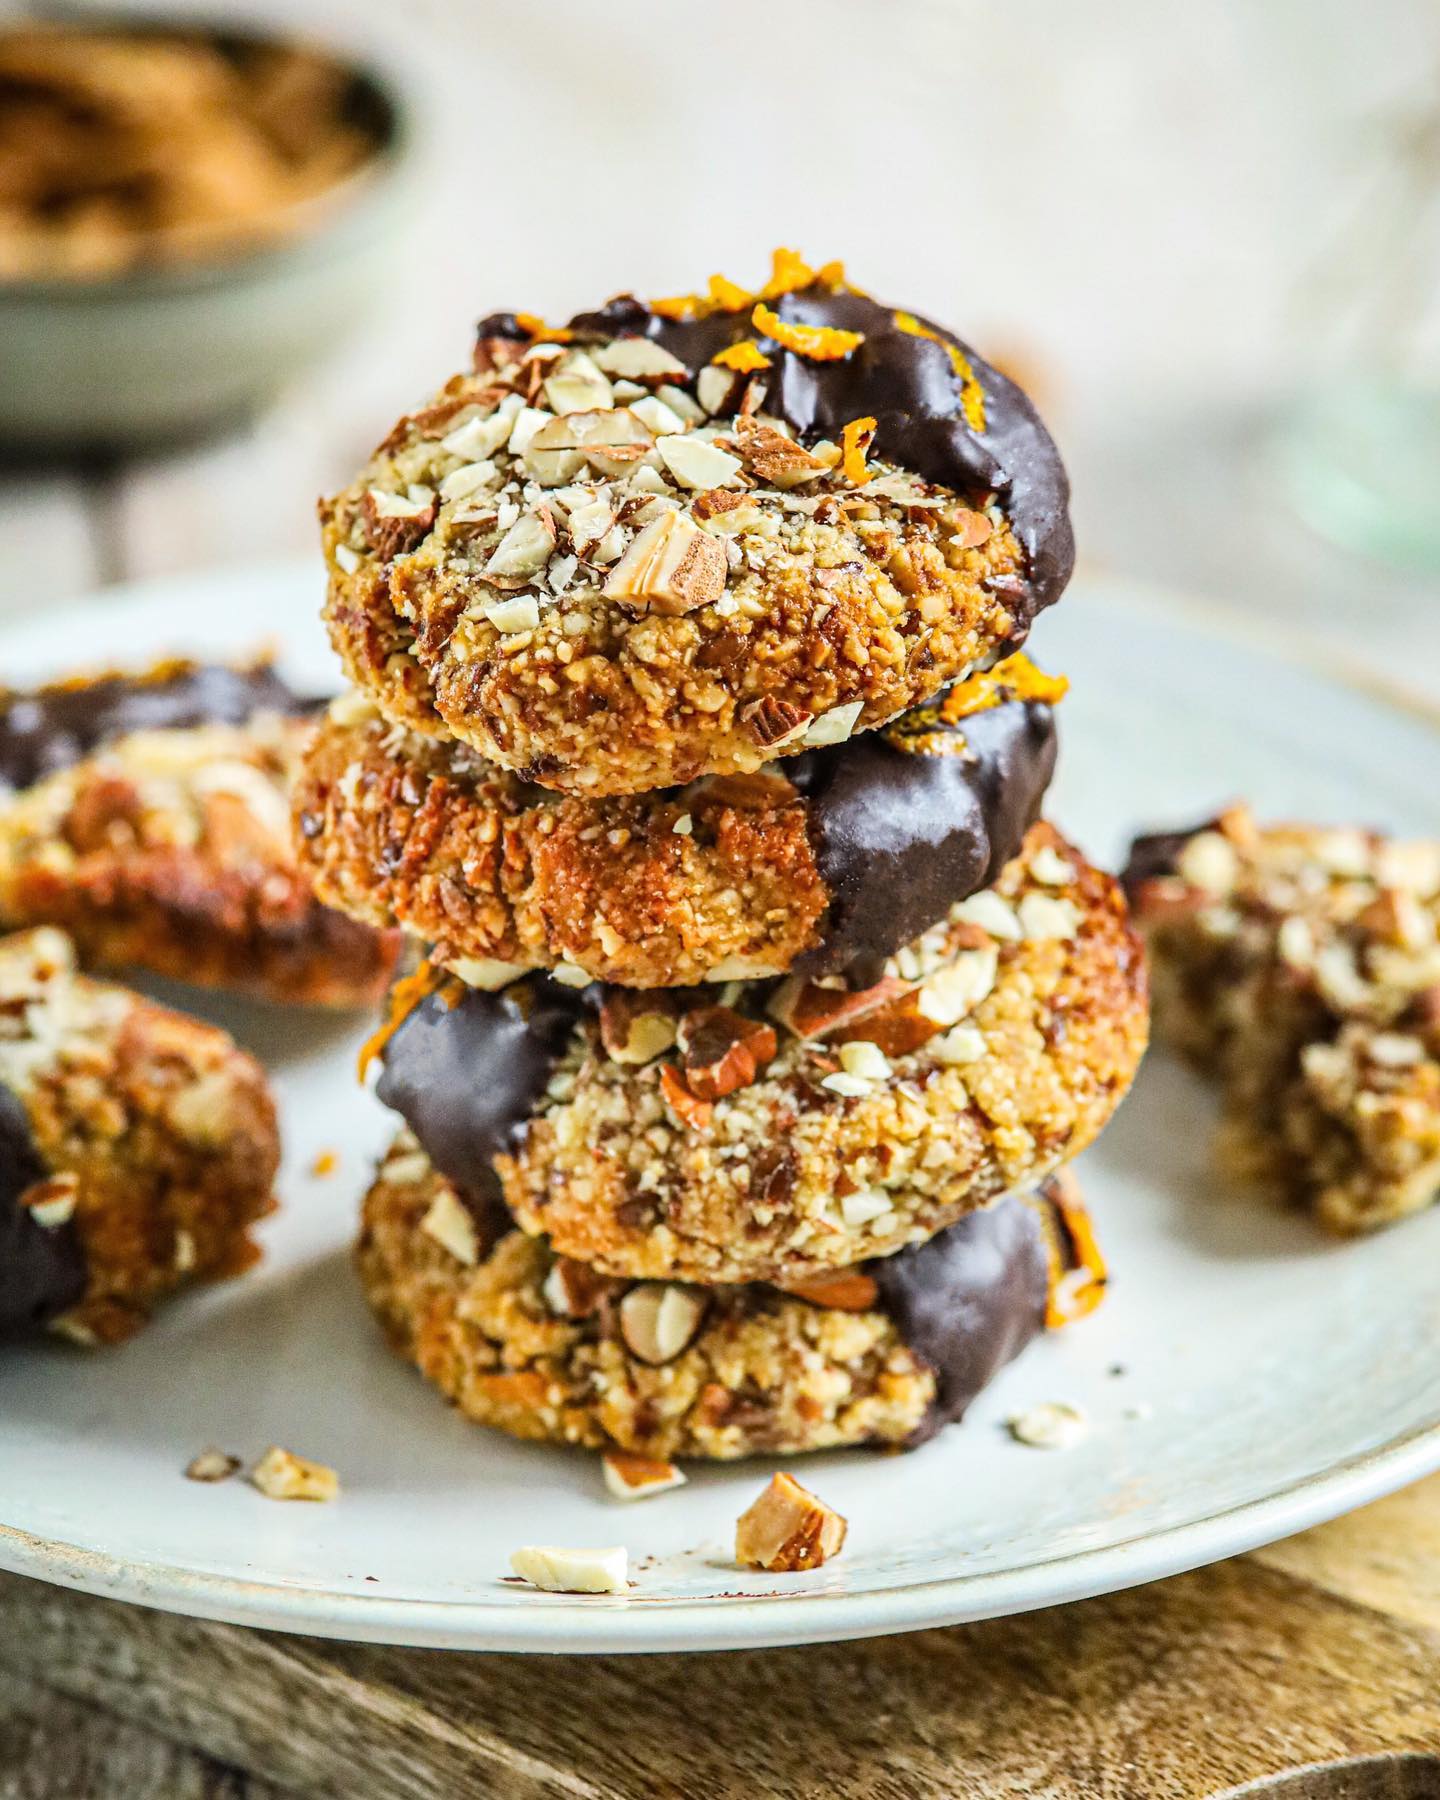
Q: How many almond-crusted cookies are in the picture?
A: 7